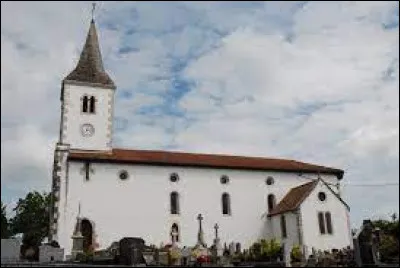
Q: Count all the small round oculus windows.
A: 5